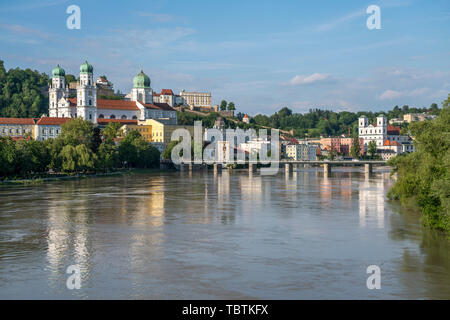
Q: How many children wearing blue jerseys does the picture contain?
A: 0